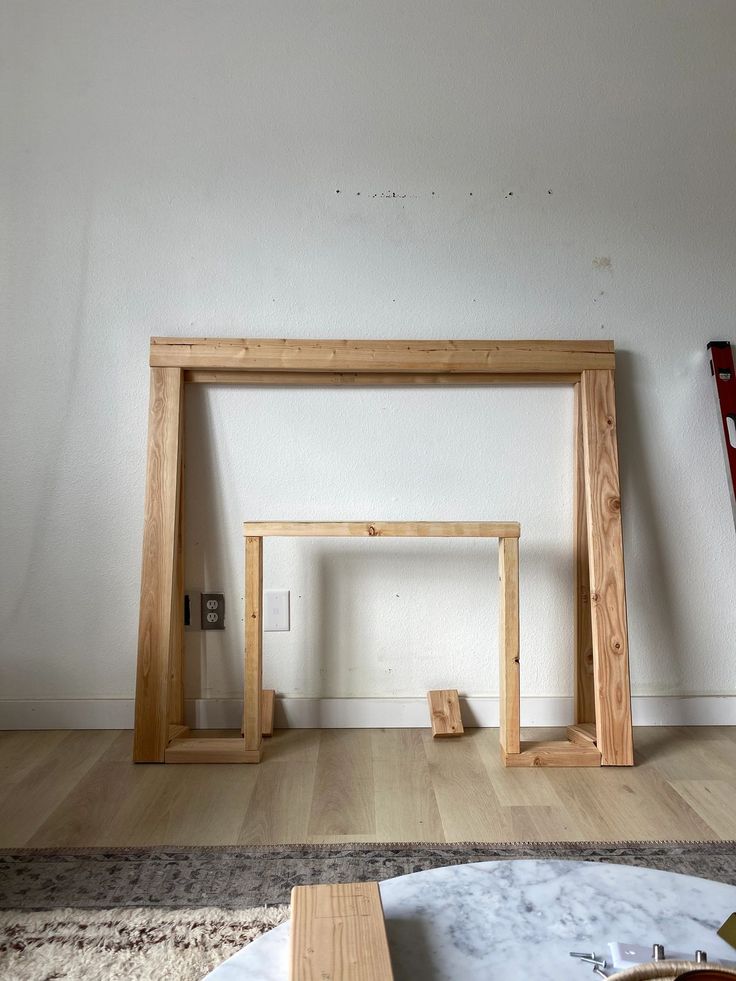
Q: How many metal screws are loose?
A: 3